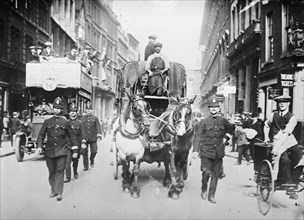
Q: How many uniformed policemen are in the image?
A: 4